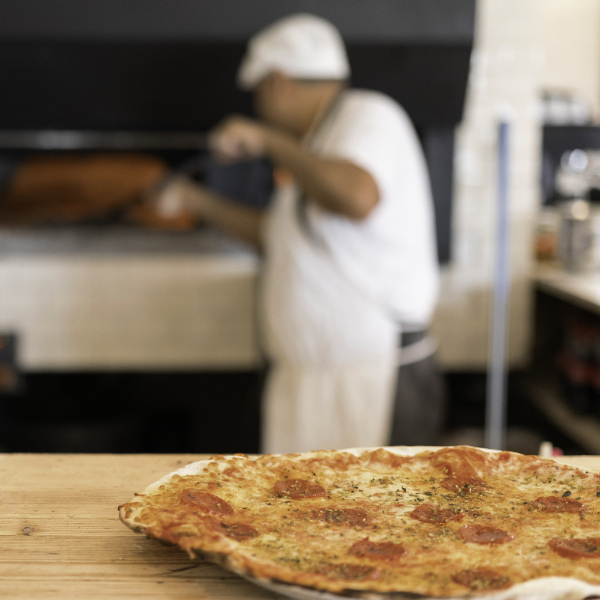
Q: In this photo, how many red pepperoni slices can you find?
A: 12